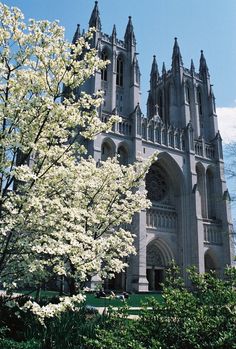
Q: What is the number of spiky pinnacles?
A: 10